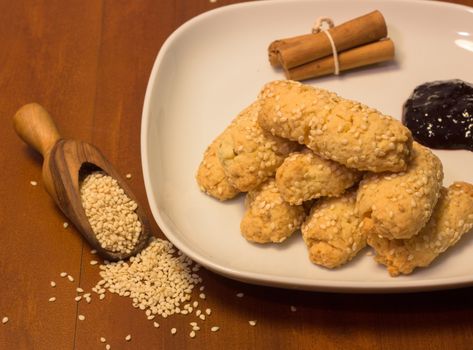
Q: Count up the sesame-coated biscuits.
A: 8